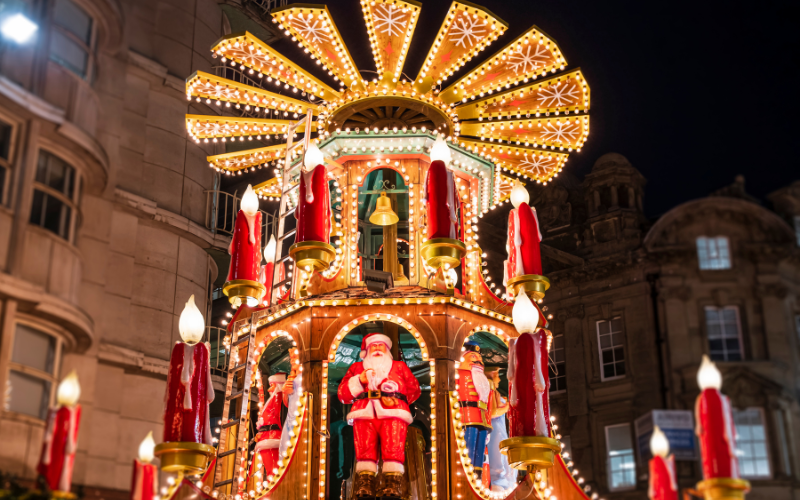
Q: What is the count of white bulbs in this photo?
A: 11